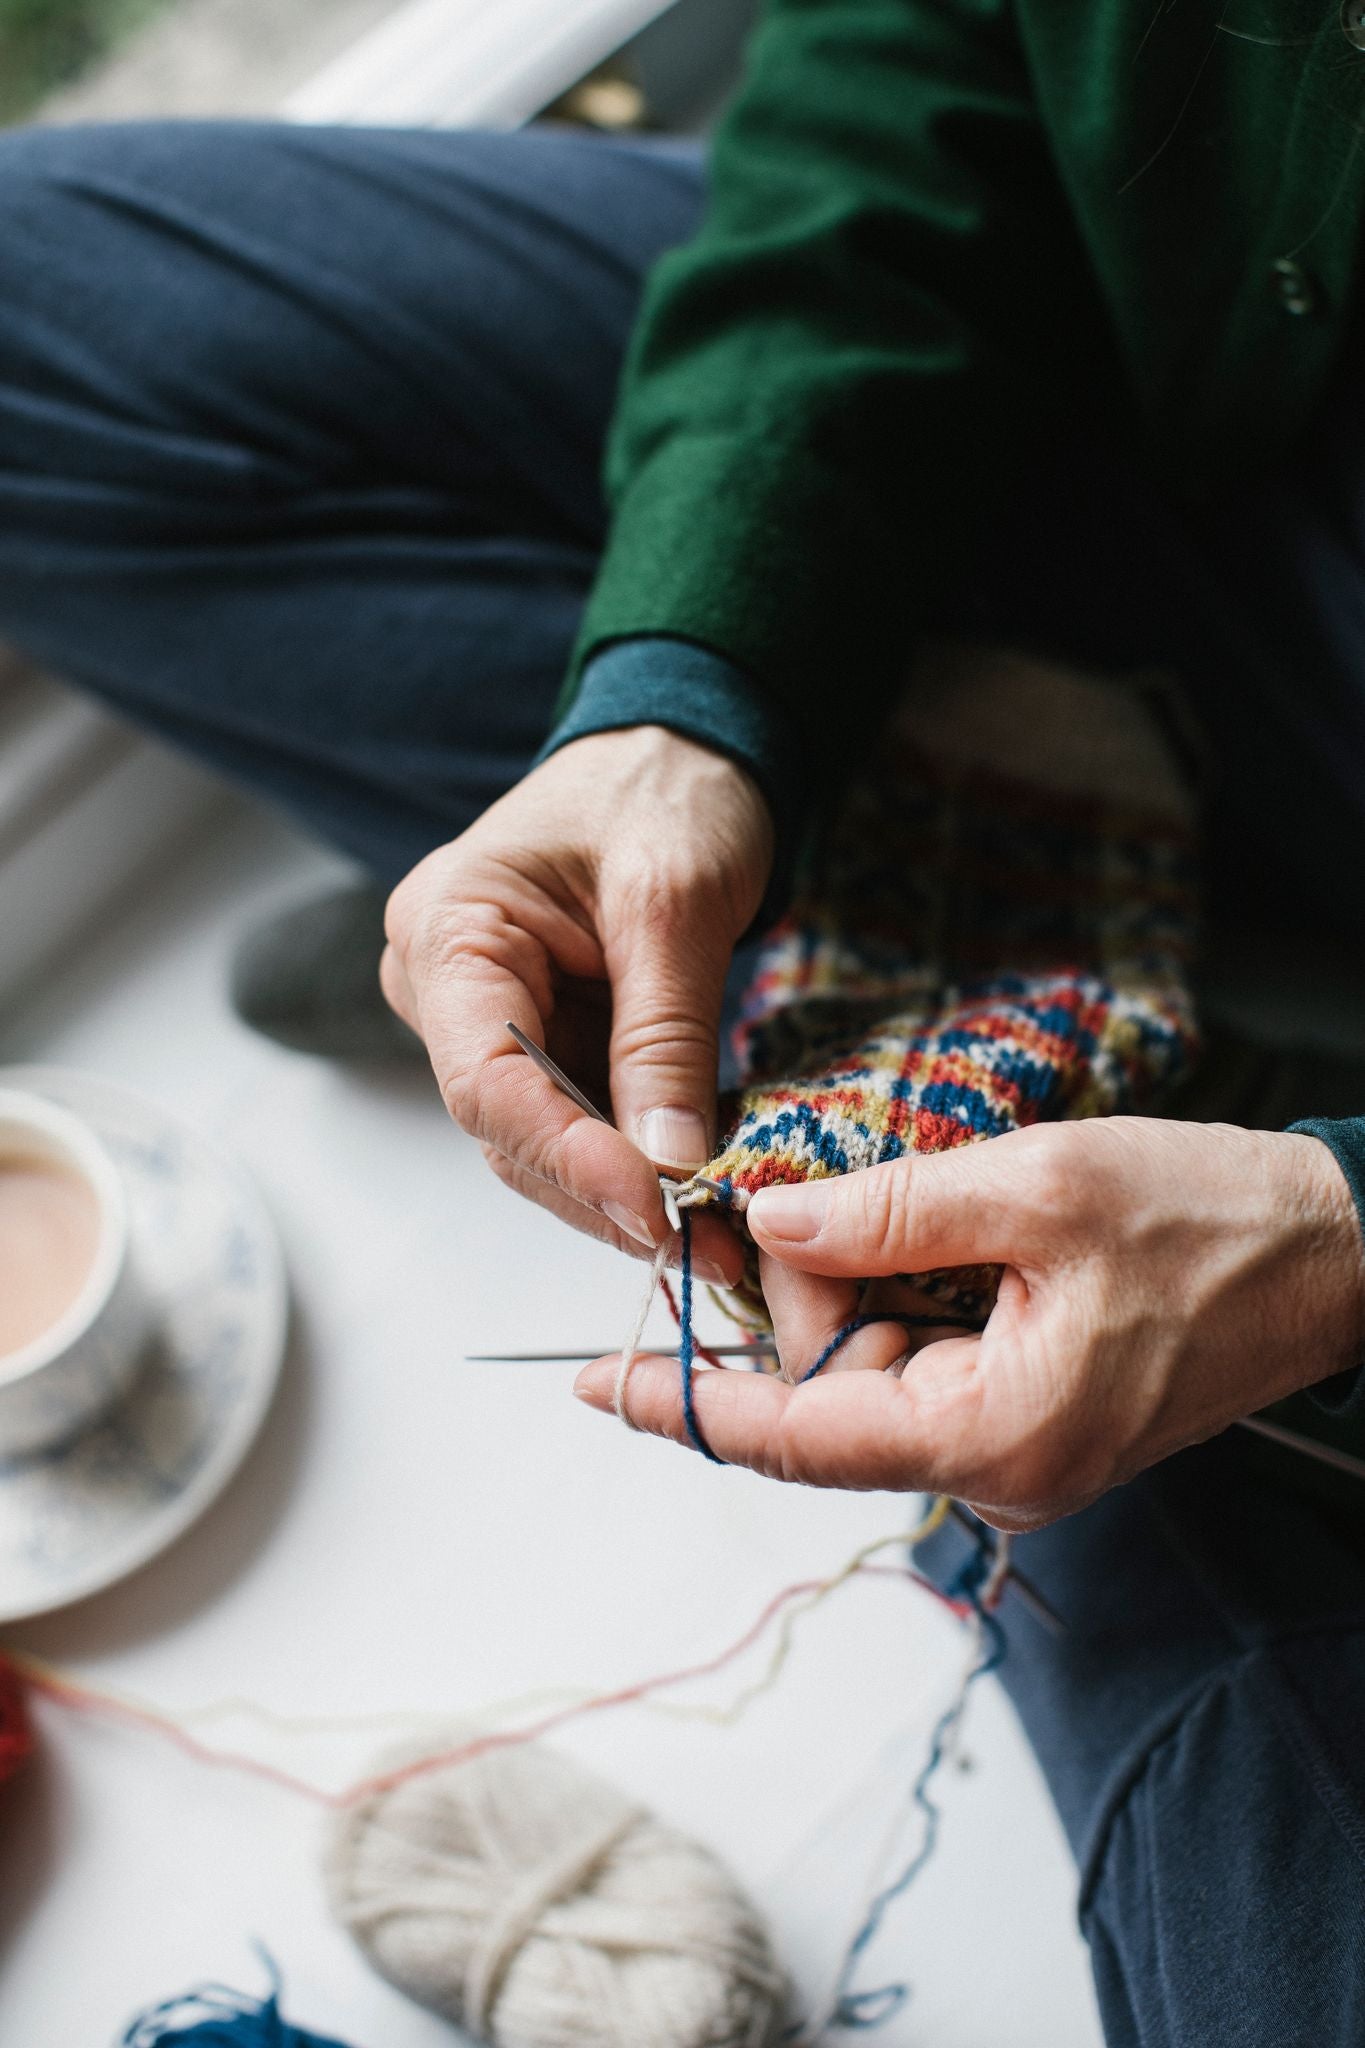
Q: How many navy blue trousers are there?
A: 1